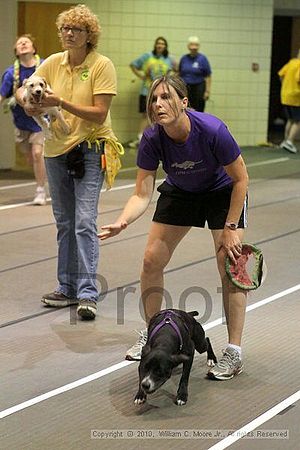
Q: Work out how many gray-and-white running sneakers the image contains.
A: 2